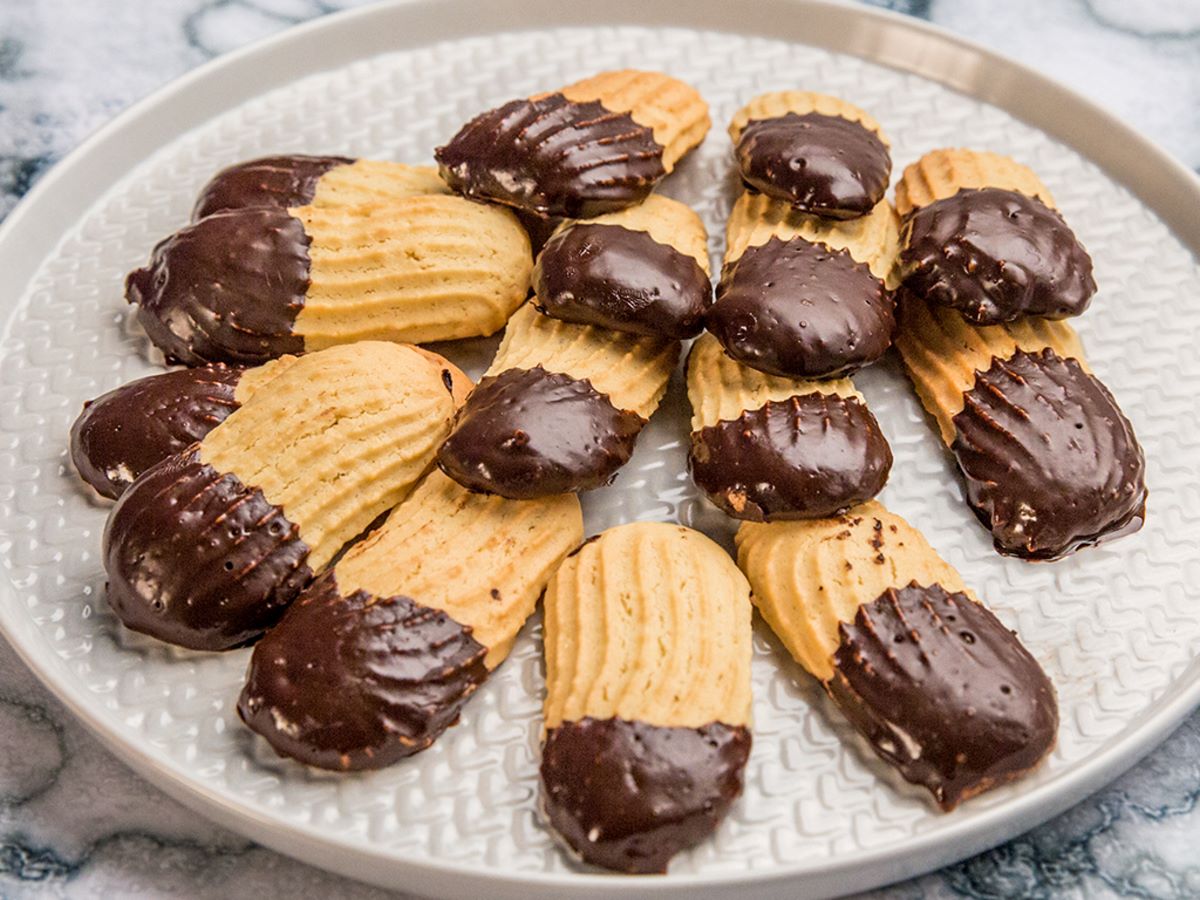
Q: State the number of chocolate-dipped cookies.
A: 15